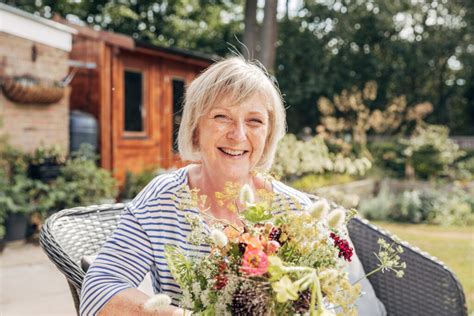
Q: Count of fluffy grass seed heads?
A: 5